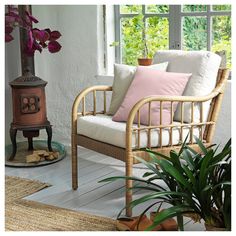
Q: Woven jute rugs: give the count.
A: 2